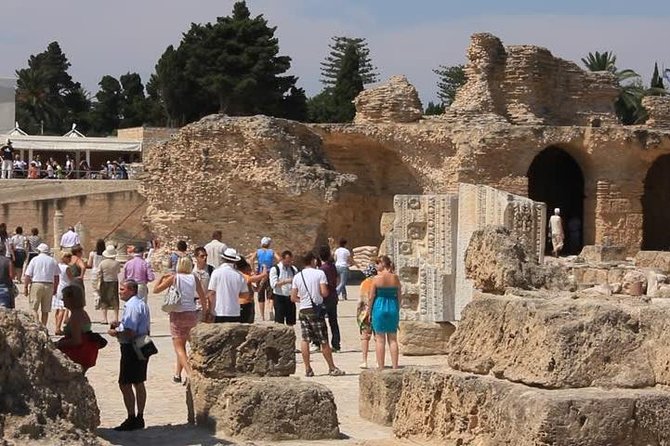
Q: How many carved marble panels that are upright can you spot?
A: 2